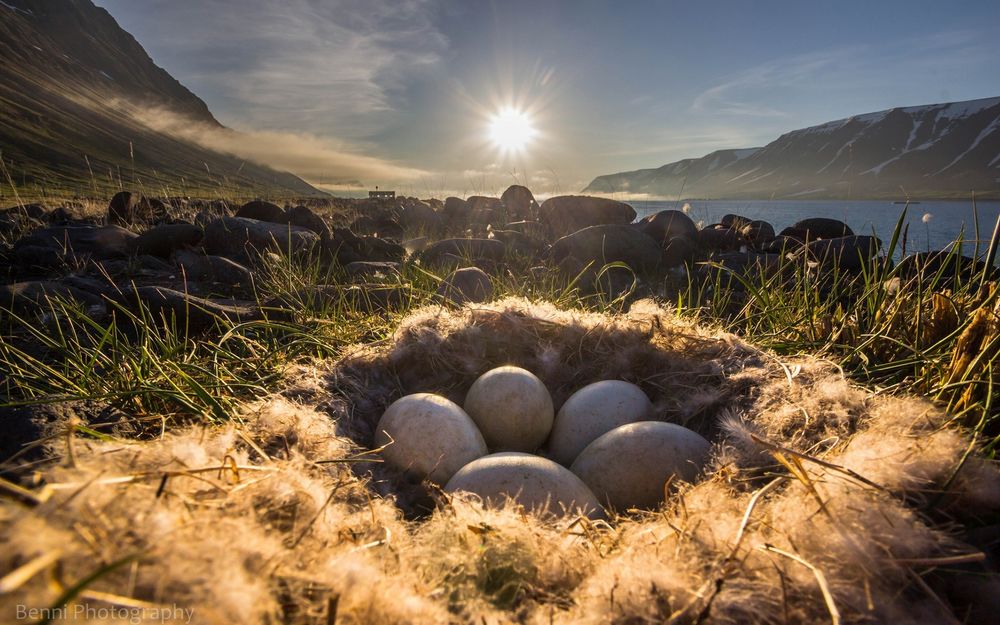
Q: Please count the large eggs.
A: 5